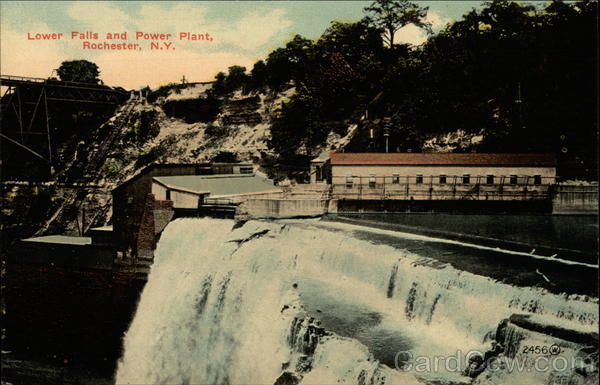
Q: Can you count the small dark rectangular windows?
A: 9